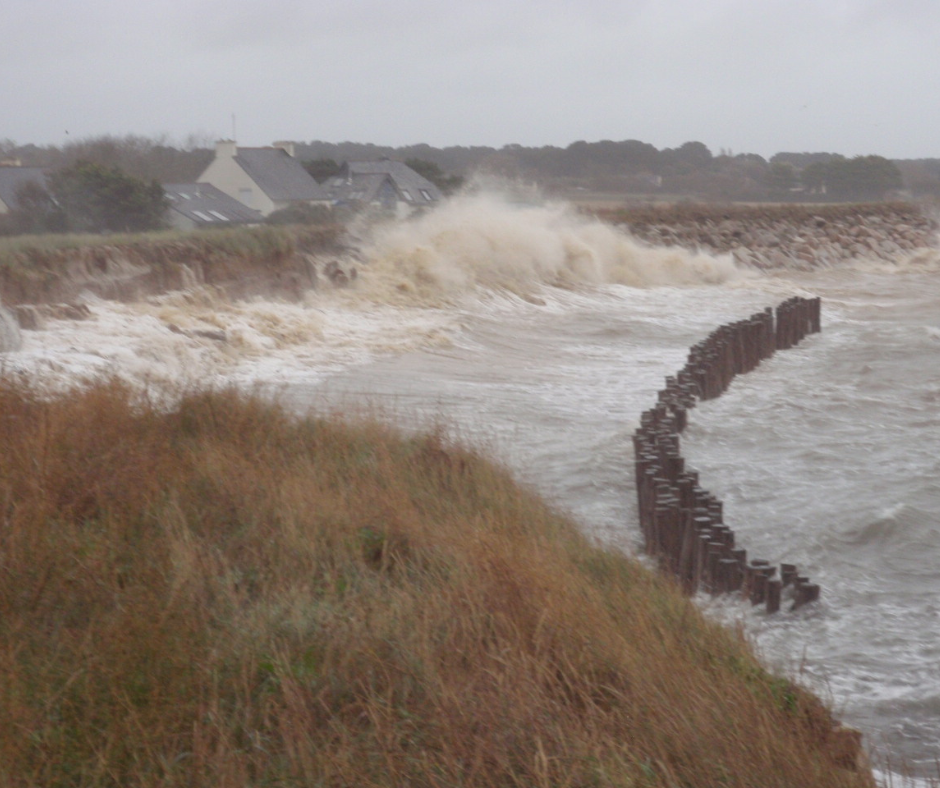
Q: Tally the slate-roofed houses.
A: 4